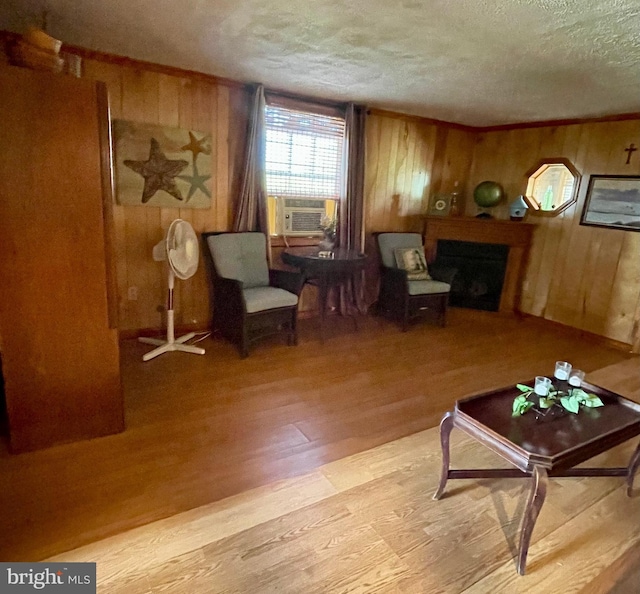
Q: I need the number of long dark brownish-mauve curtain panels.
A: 2